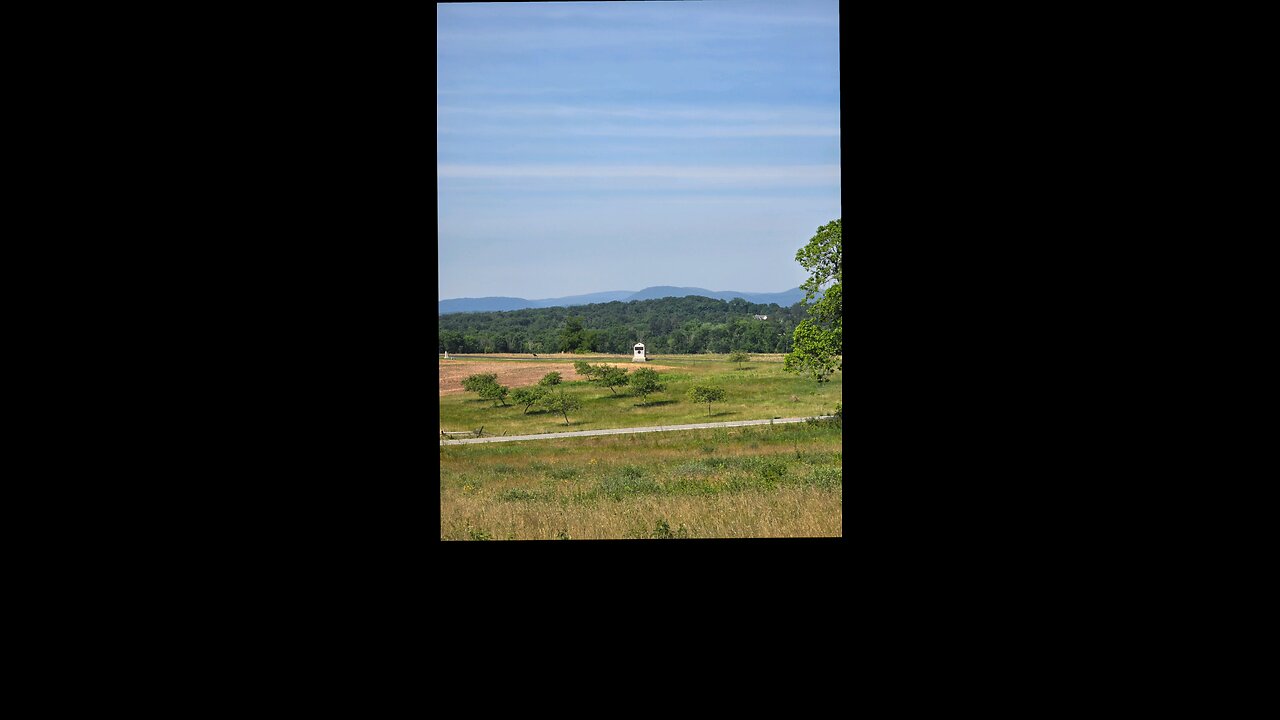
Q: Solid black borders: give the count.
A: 3